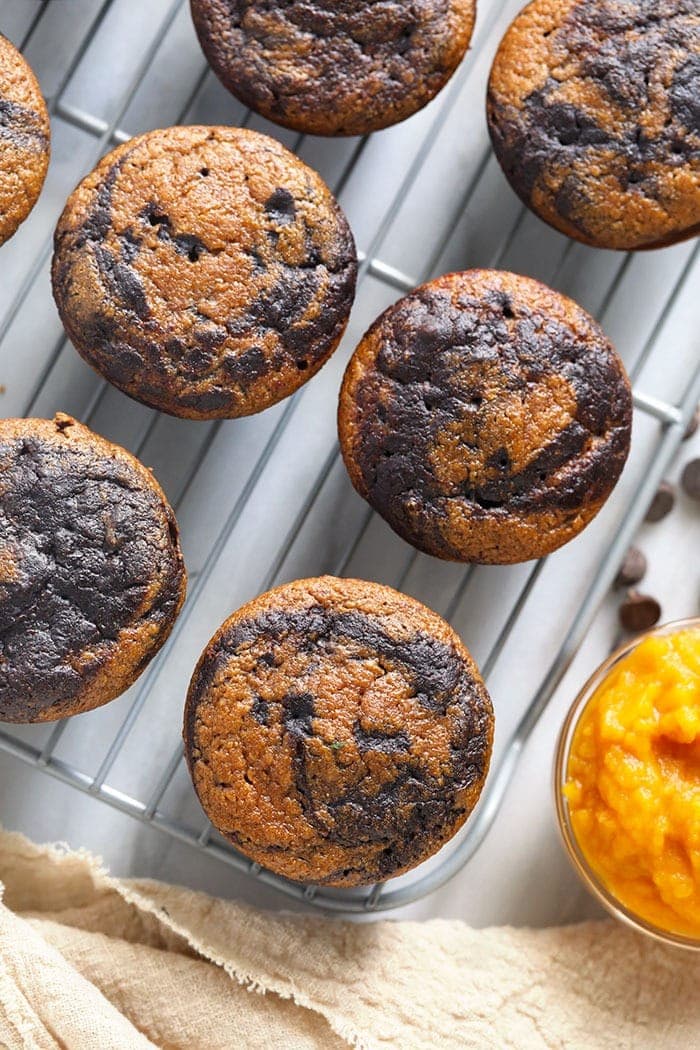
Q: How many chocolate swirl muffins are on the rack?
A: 7